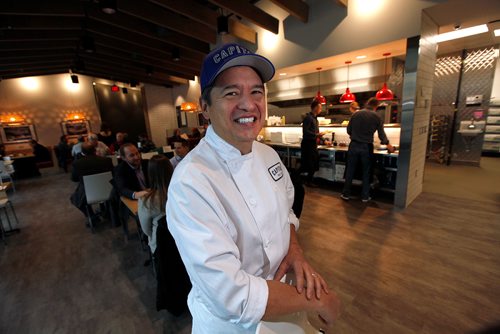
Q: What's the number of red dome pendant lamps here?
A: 3